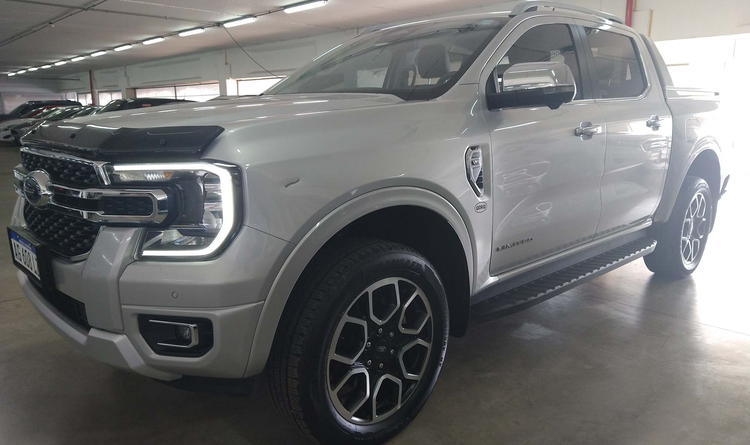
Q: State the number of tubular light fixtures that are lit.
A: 12